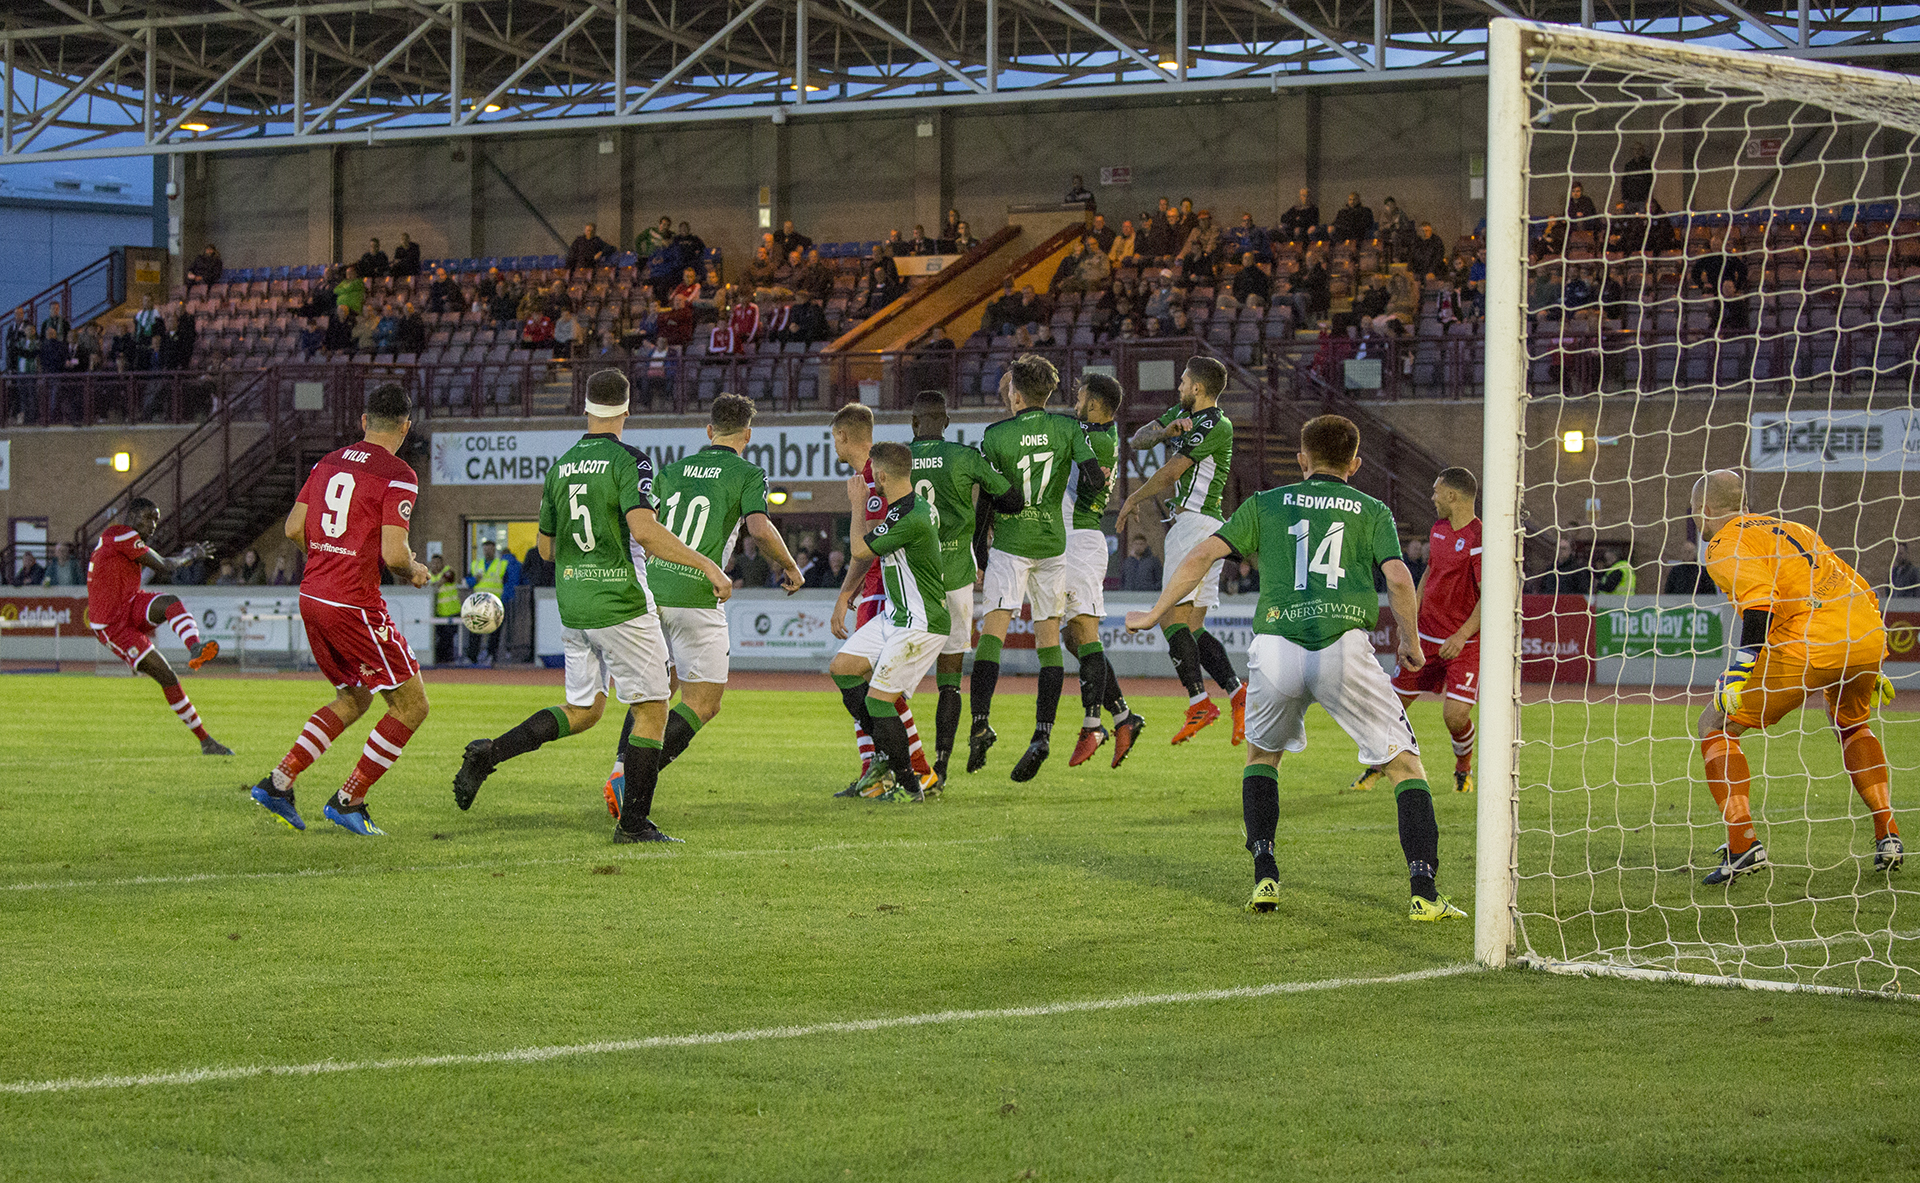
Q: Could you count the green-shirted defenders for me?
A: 8